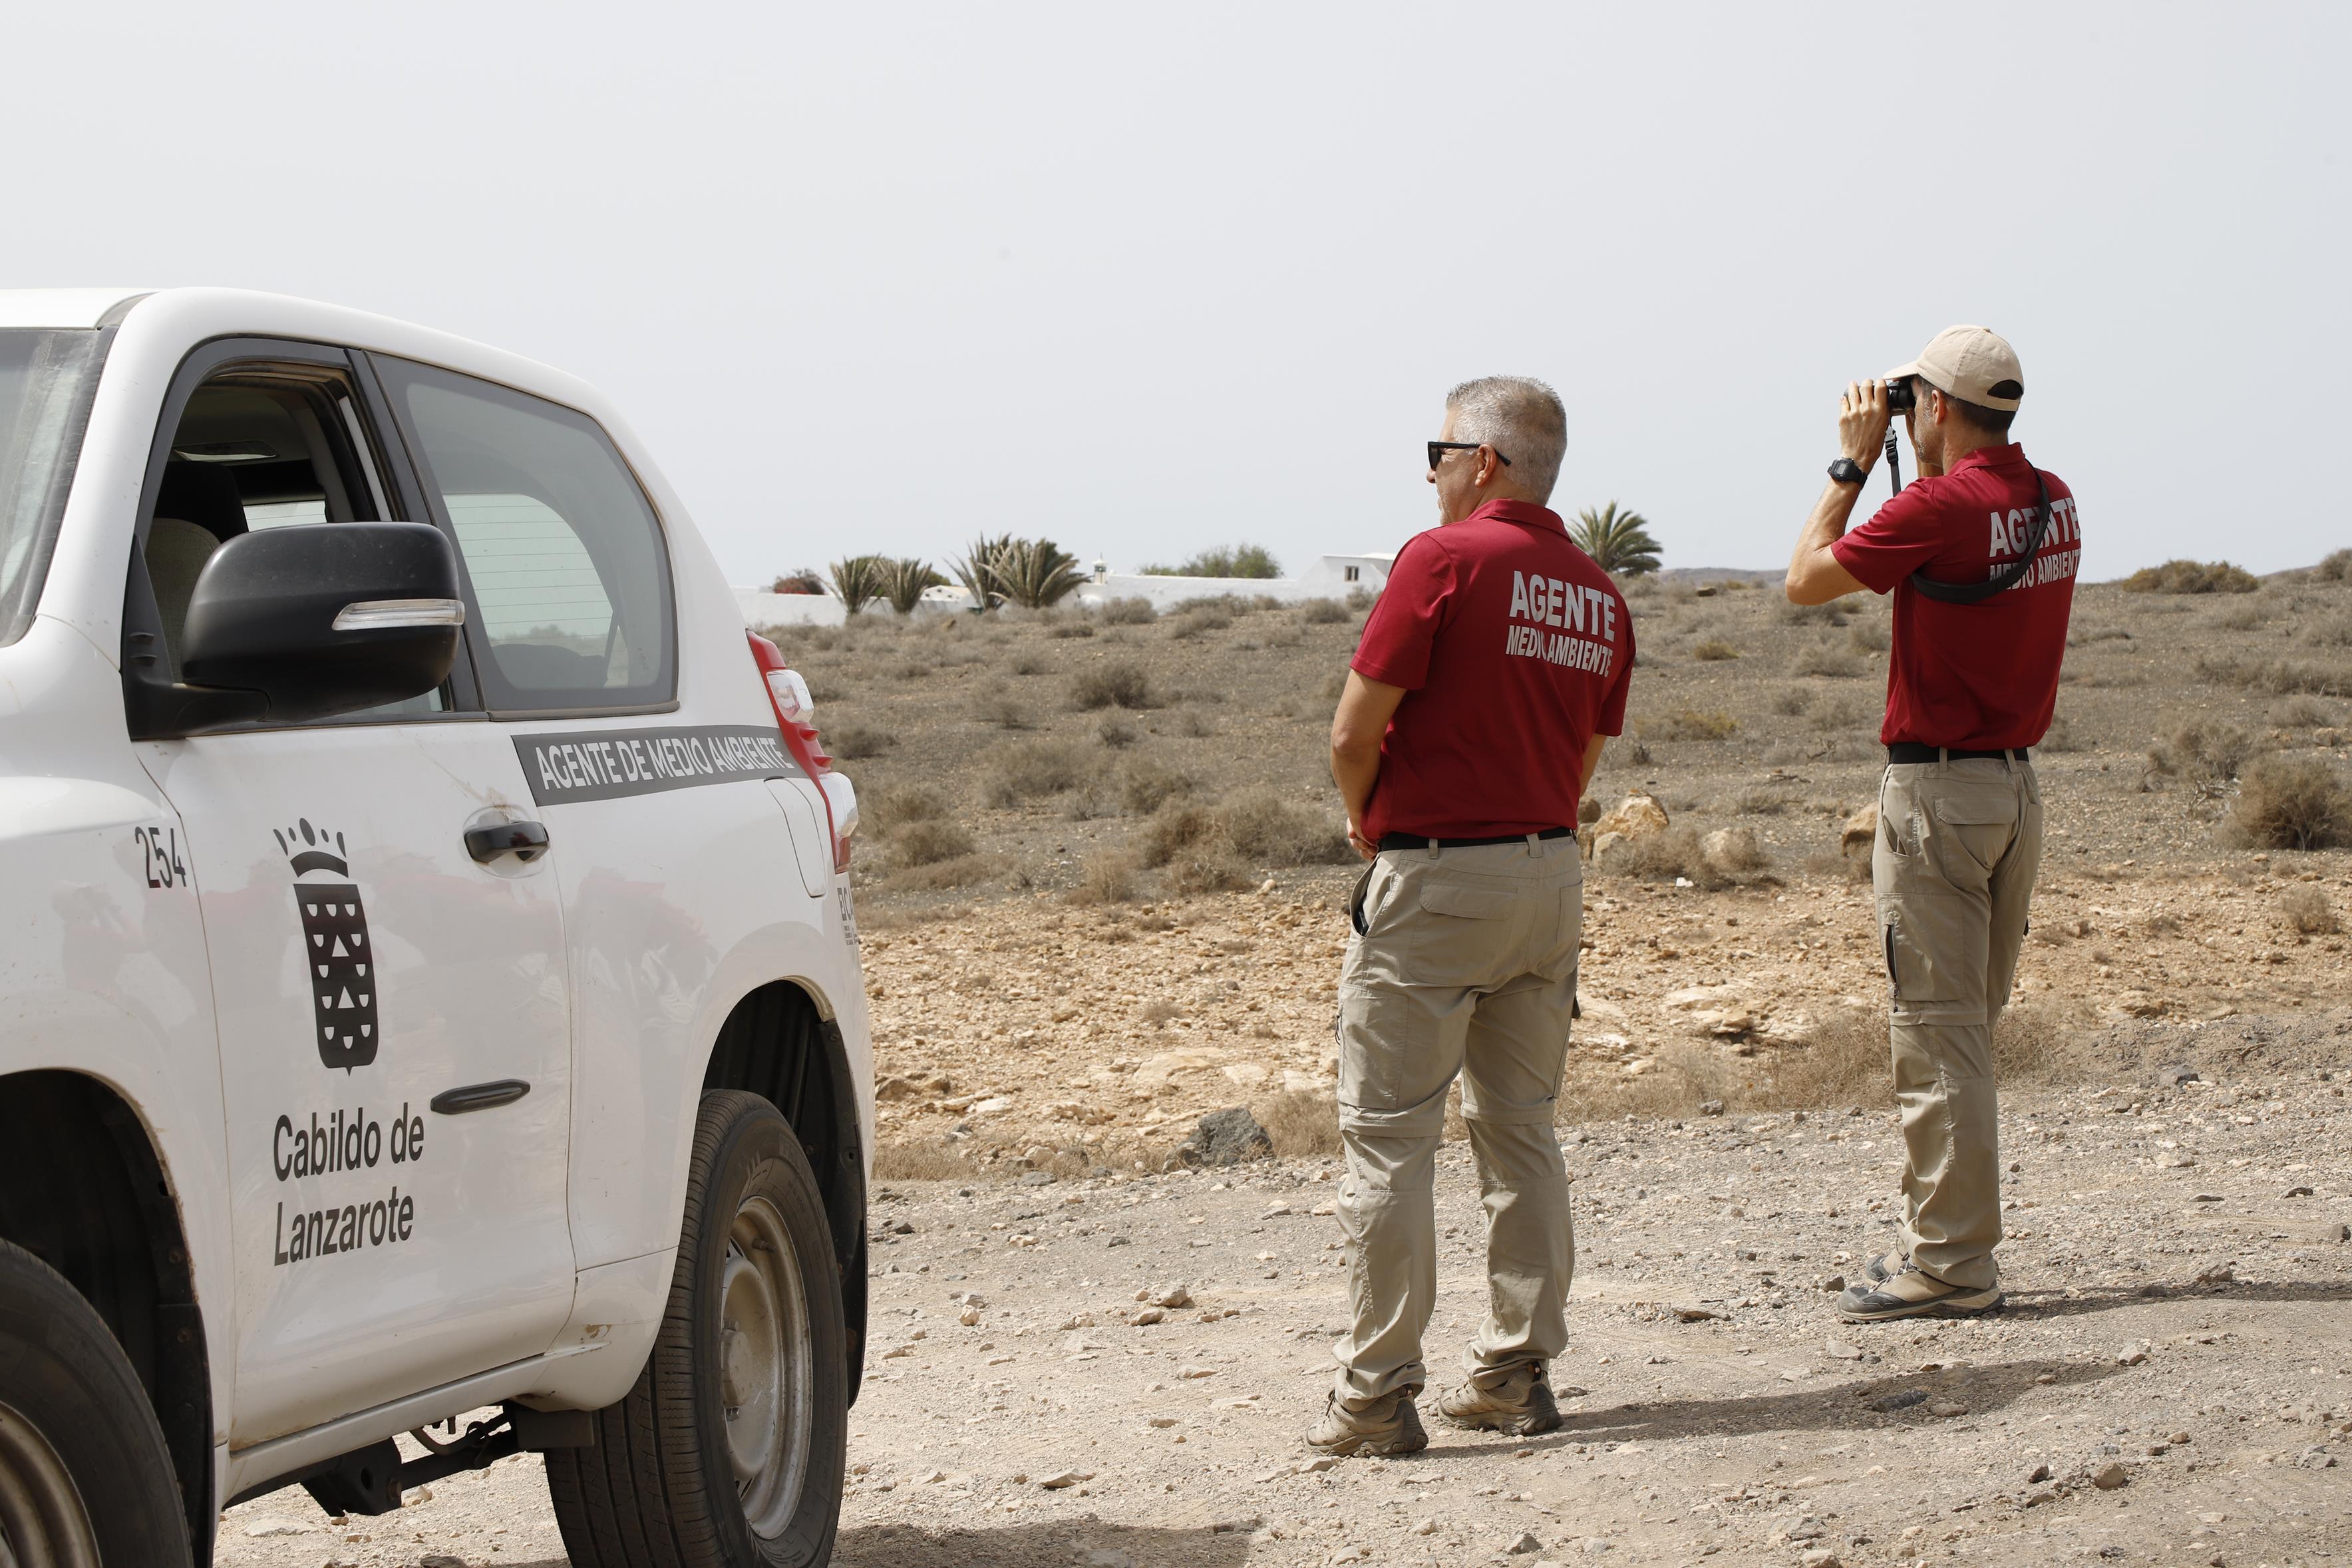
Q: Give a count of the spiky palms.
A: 5